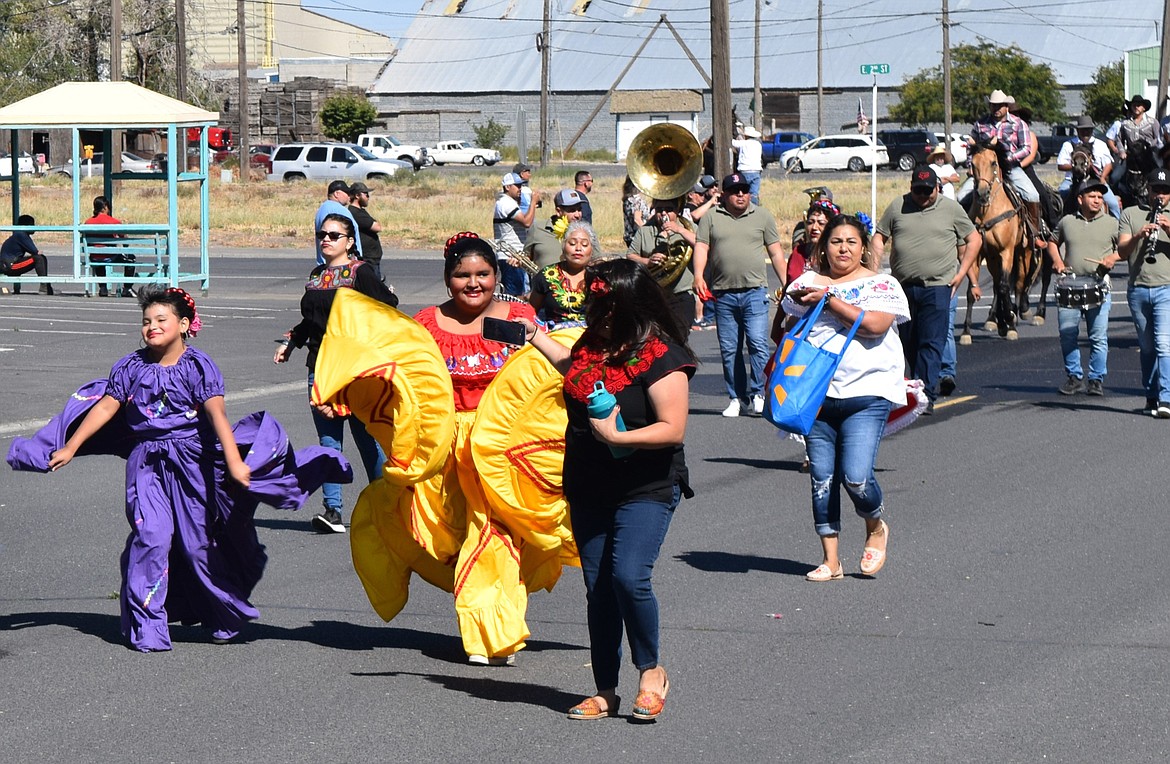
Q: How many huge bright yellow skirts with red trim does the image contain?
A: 1